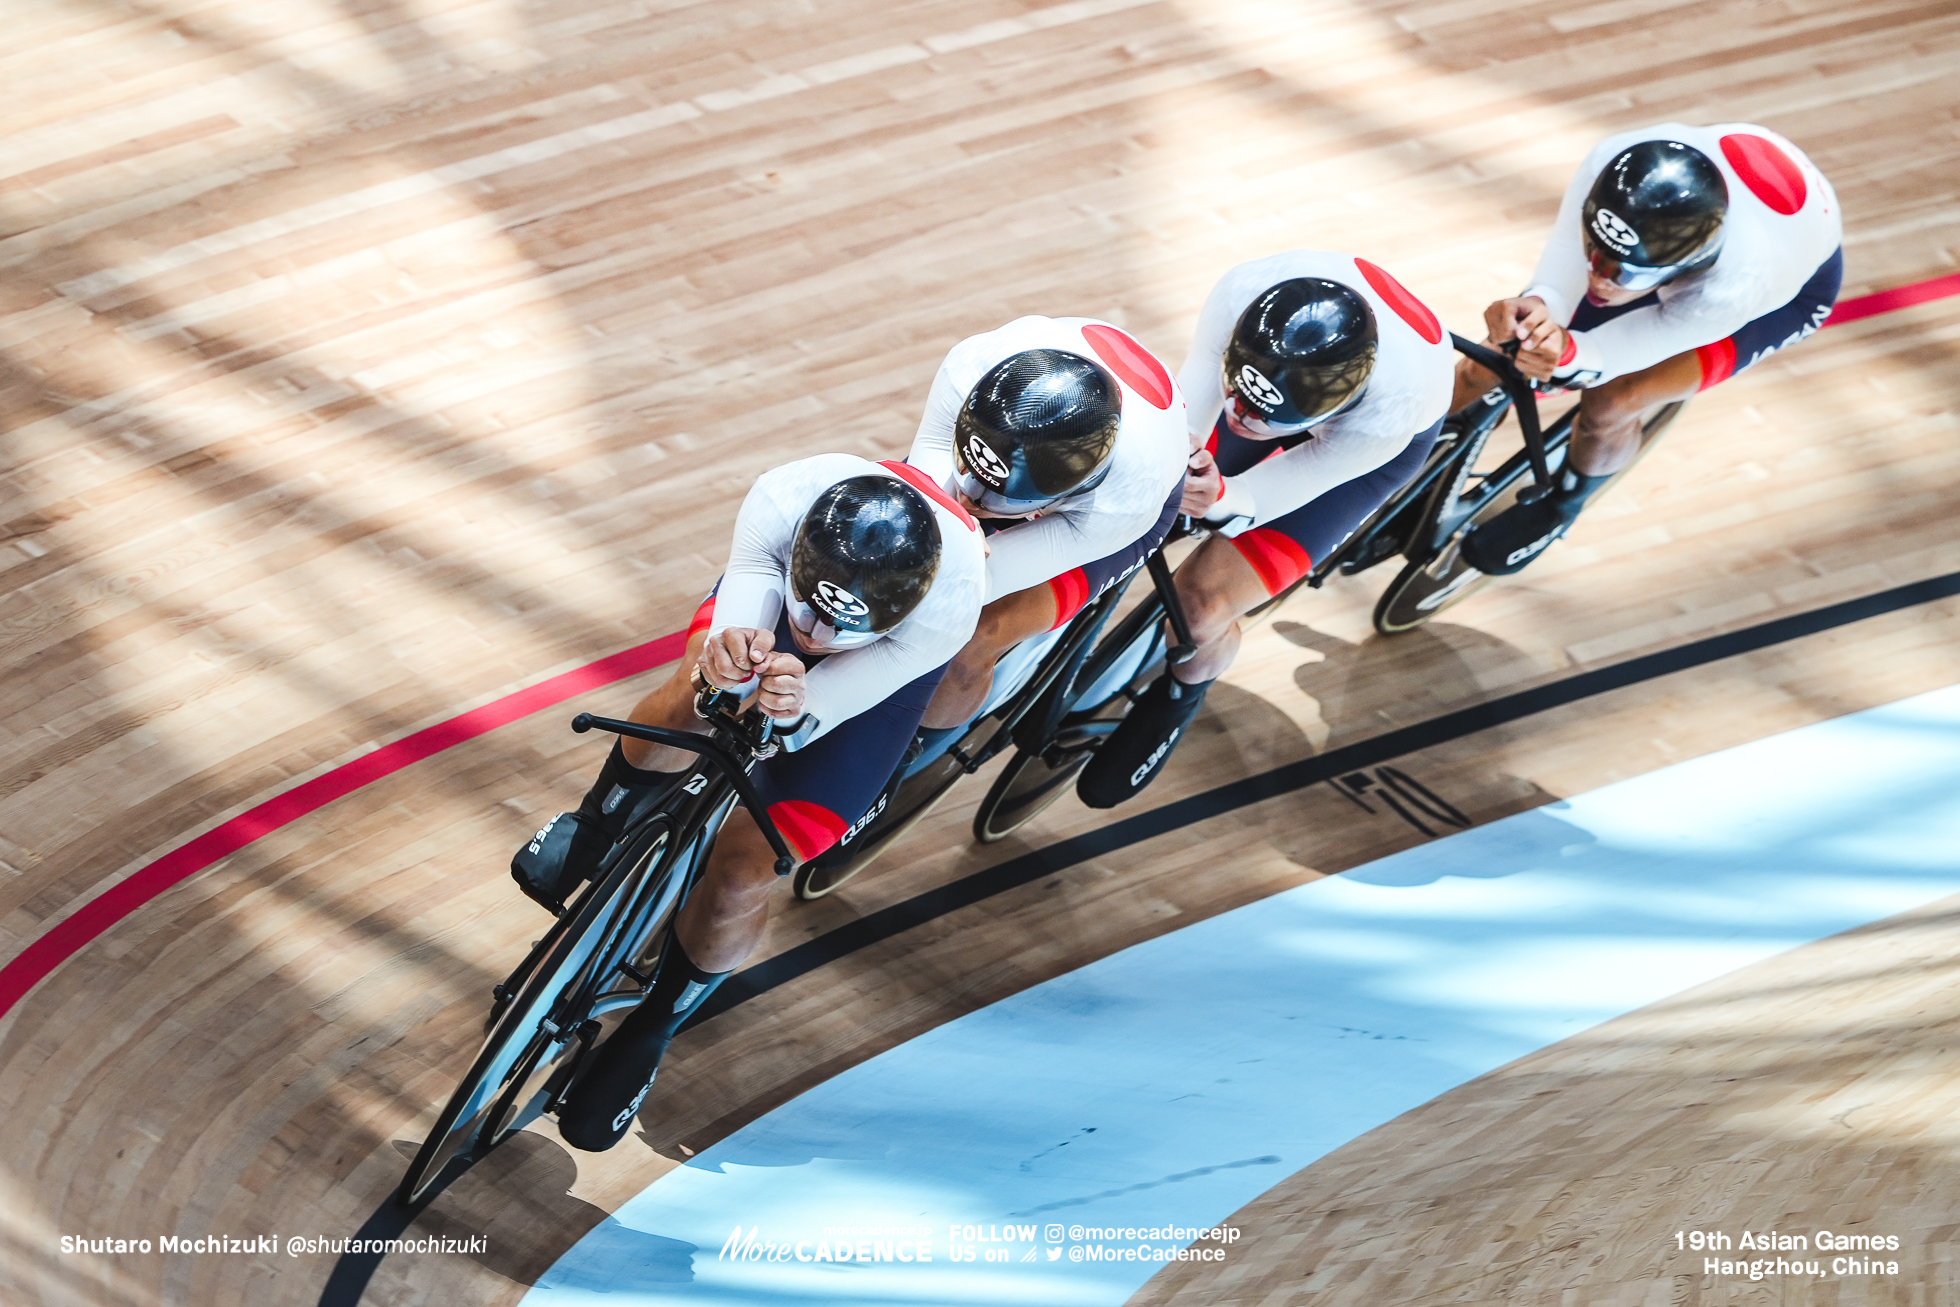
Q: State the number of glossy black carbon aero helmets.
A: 4